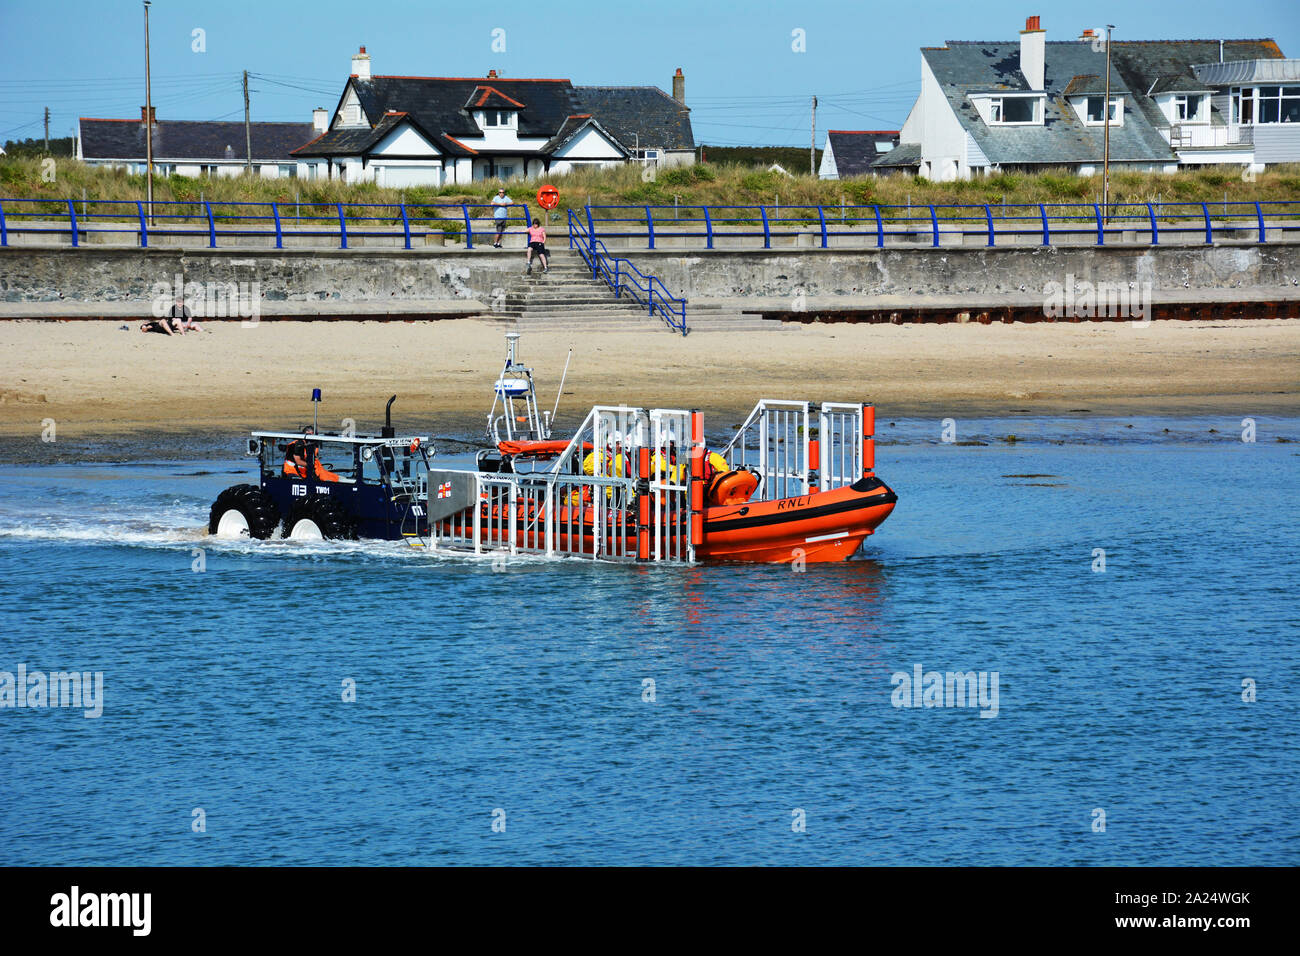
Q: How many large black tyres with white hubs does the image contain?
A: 2